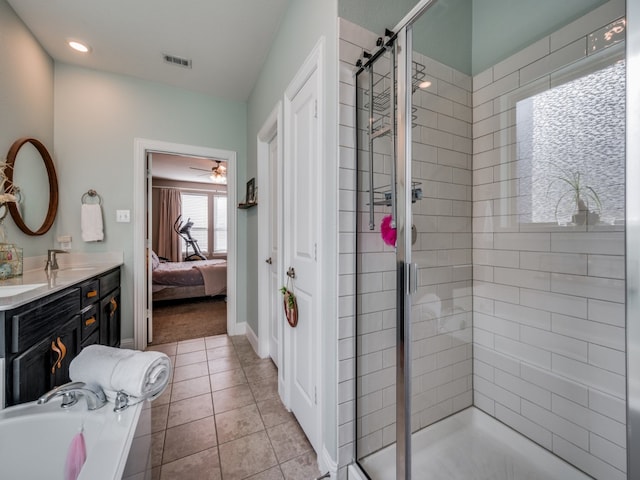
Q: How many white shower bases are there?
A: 1